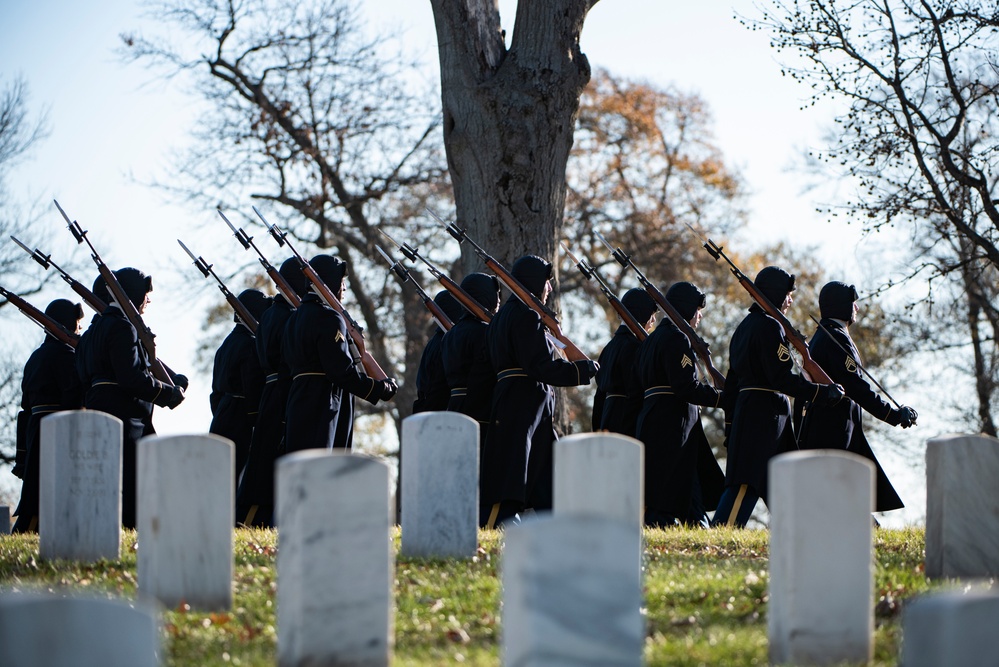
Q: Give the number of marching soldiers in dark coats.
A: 13